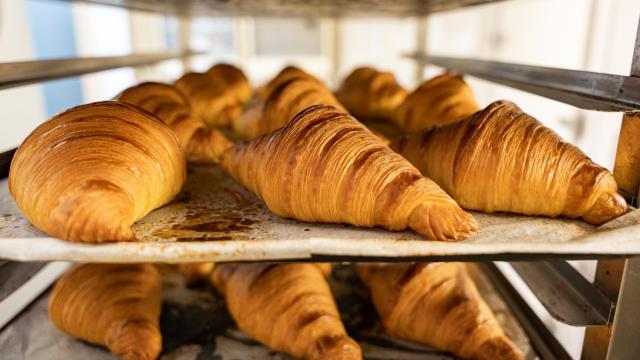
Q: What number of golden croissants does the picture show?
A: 11